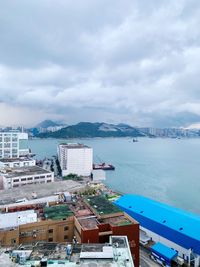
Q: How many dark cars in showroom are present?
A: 0